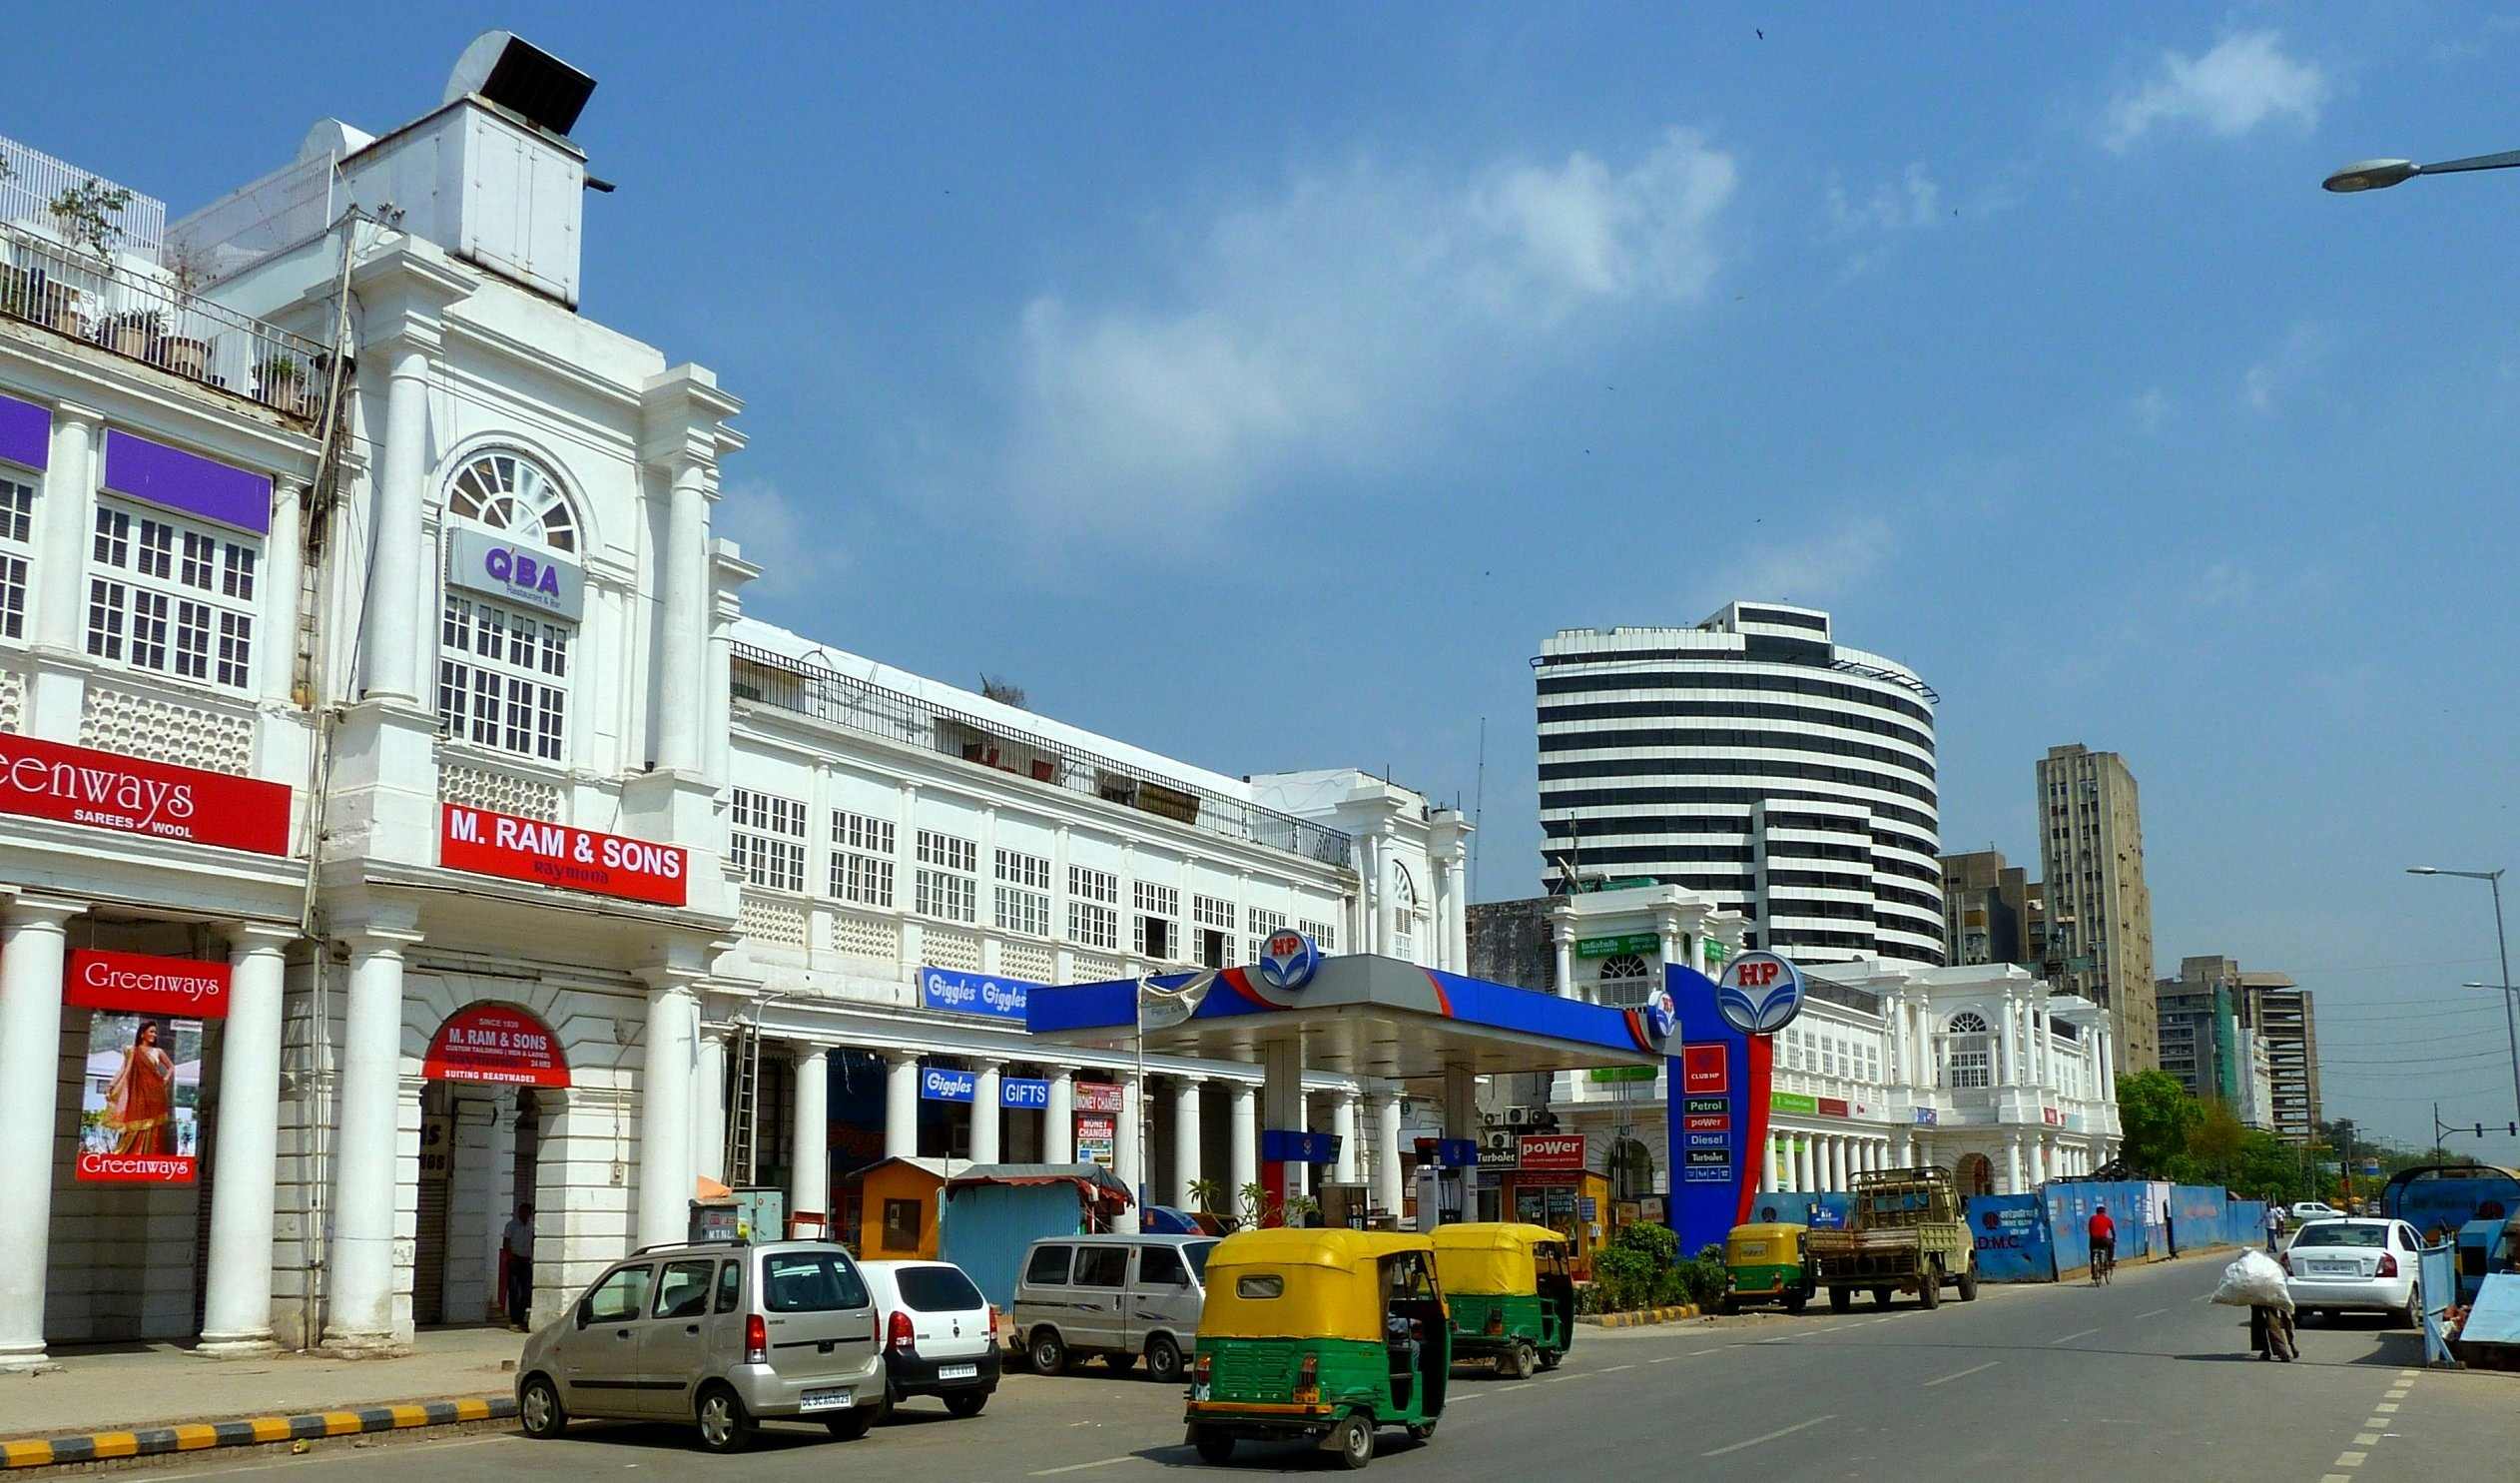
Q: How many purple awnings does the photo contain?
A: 2